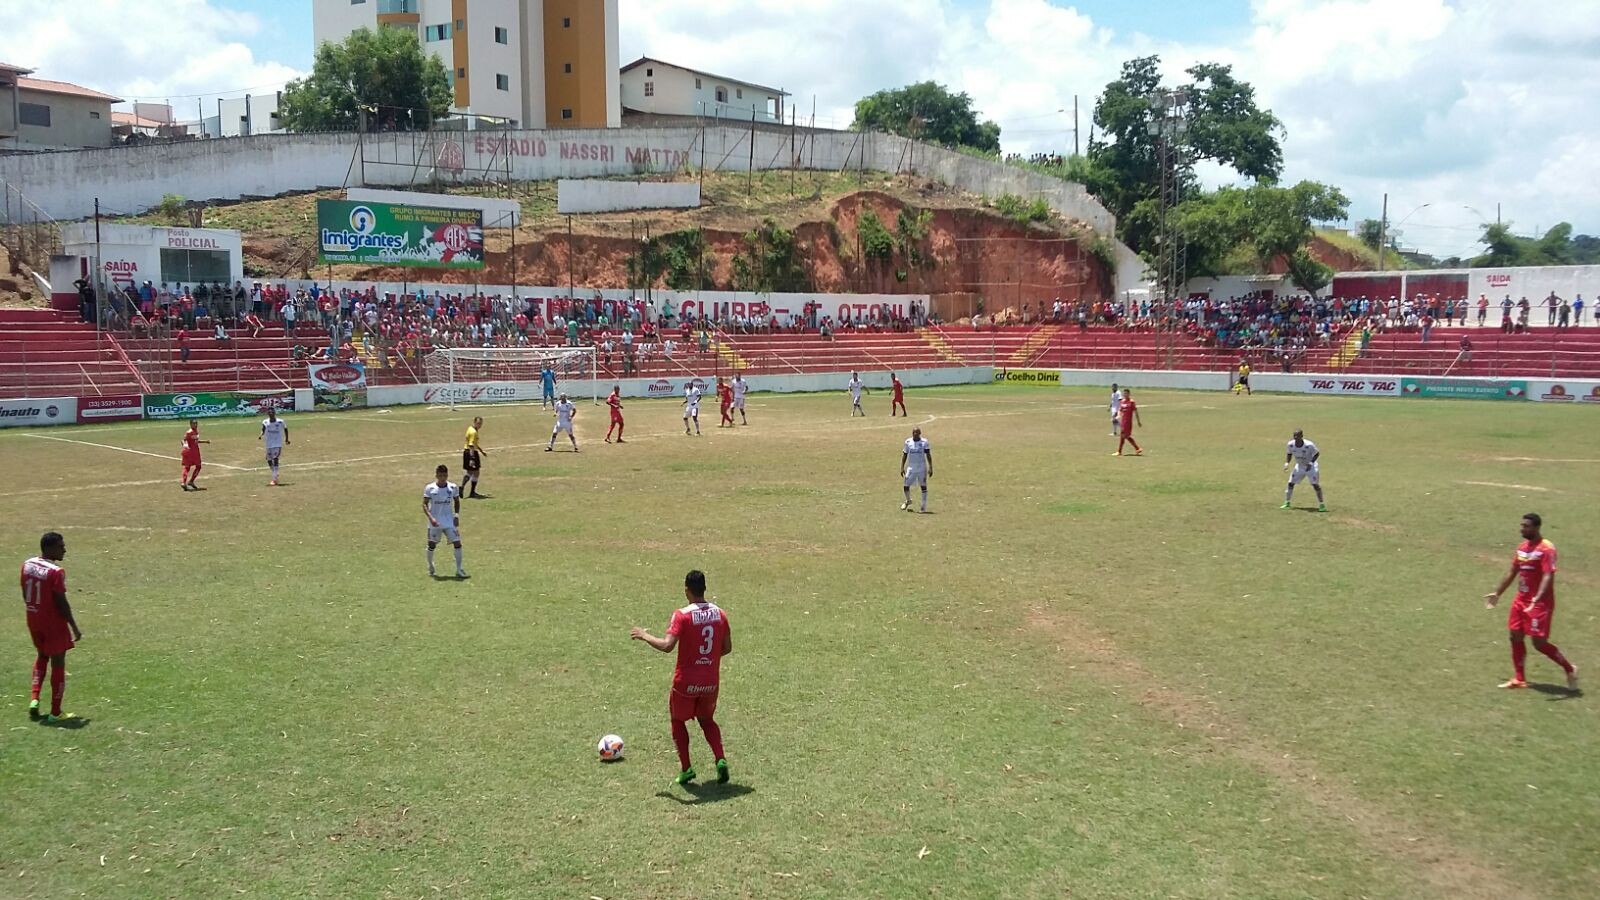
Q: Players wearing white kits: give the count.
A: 9